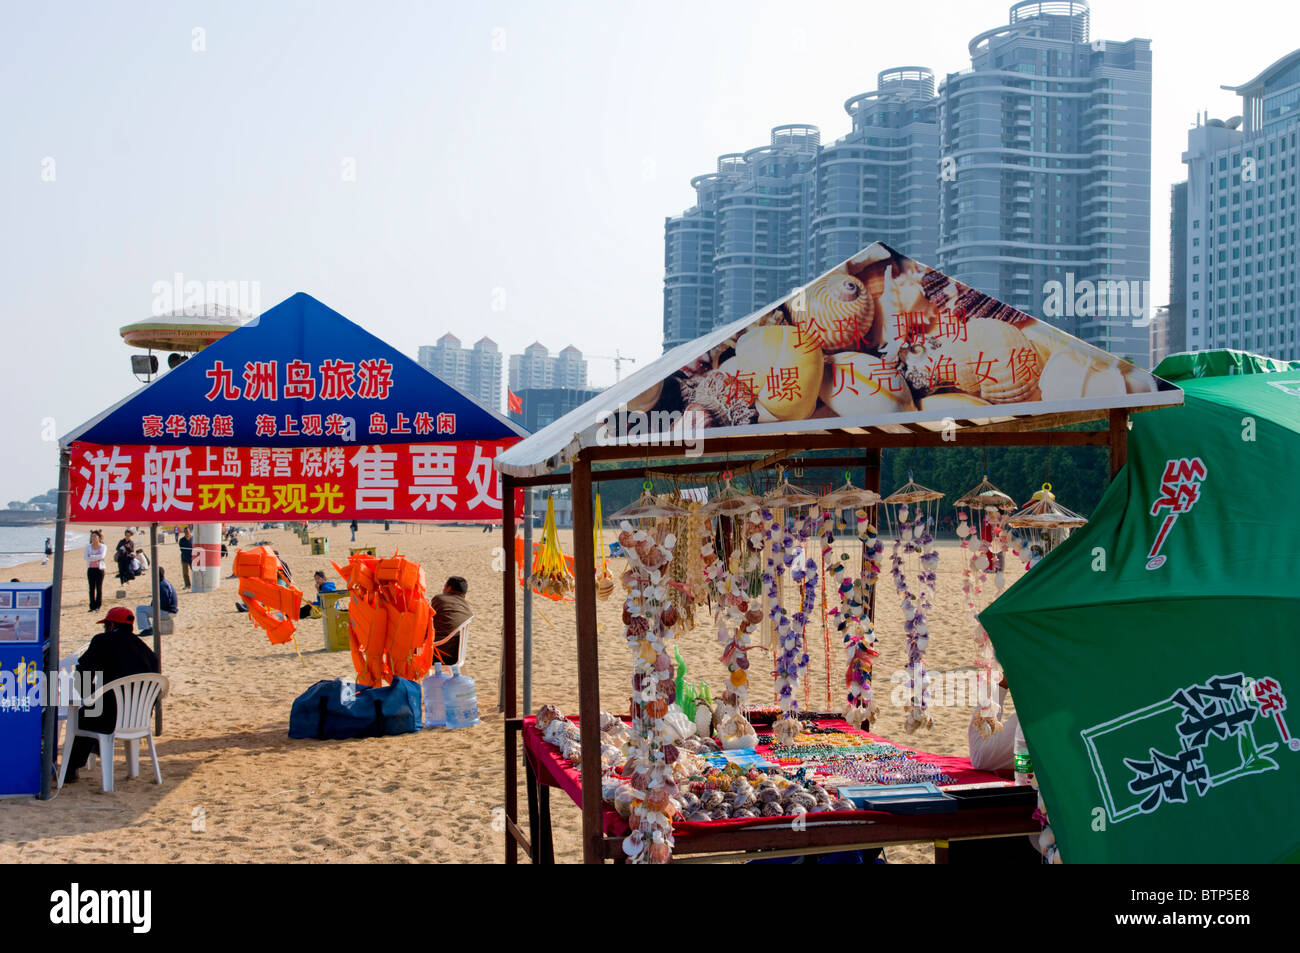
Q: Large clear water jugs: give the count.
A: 2